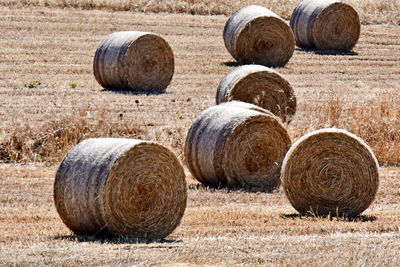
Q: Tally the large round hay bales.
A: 7